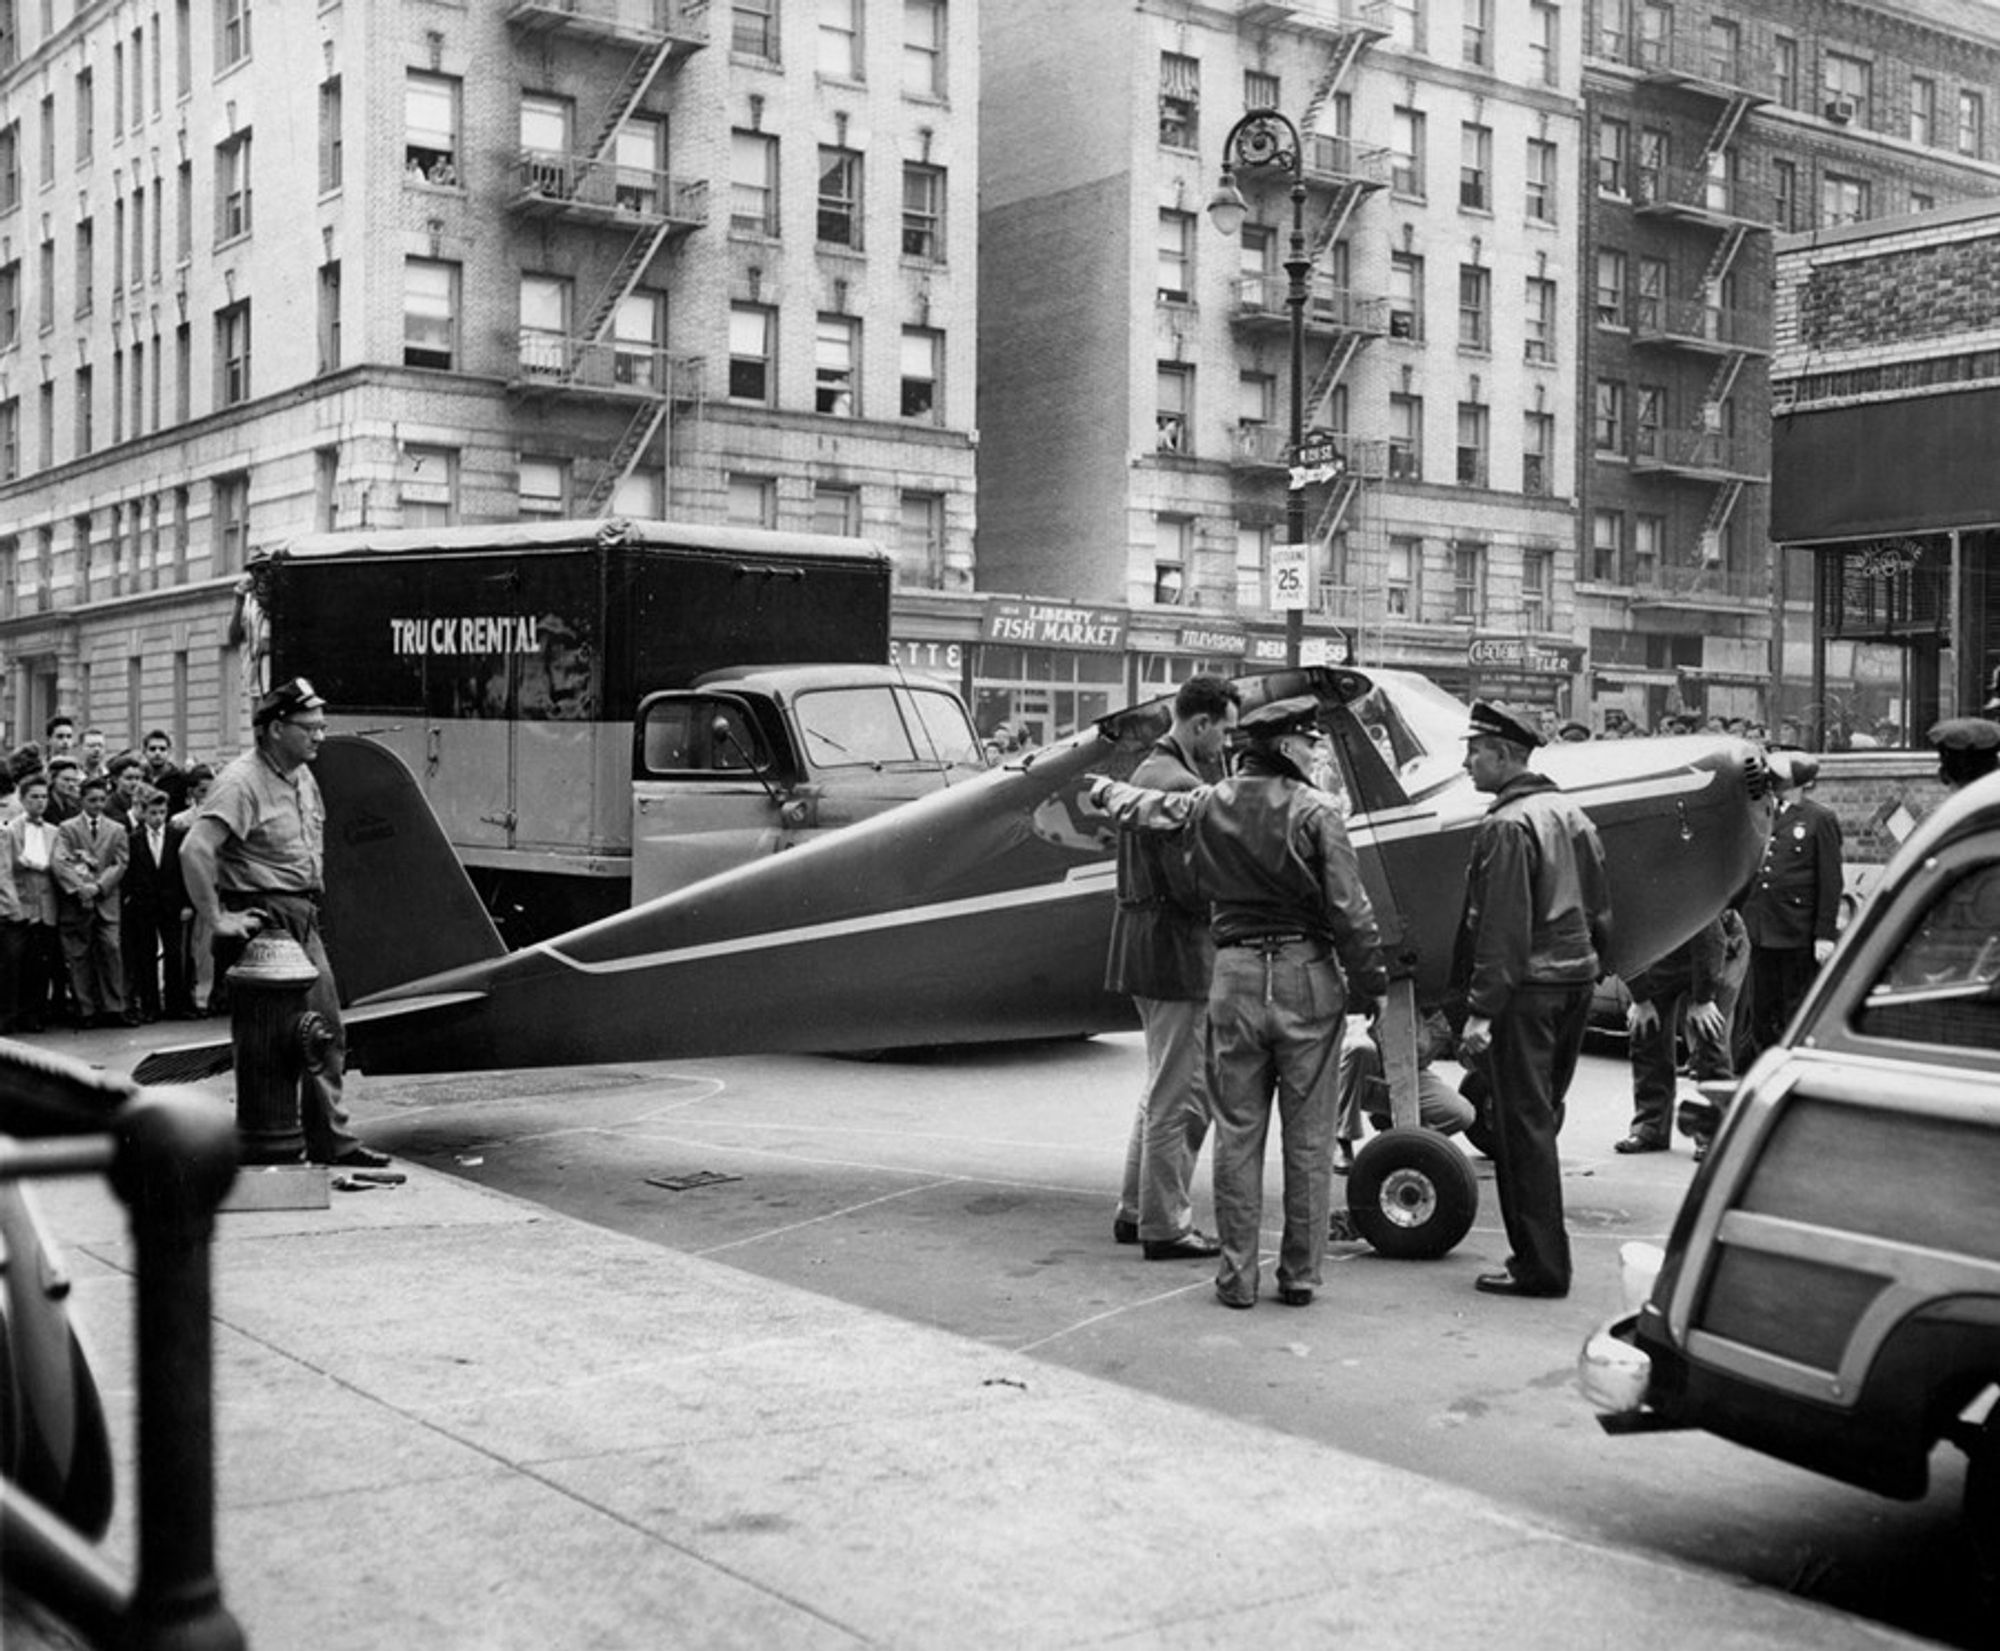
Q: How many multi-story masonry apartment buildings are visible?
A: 3